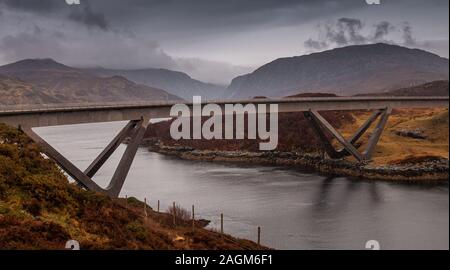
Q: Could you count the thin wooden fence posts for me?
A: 7